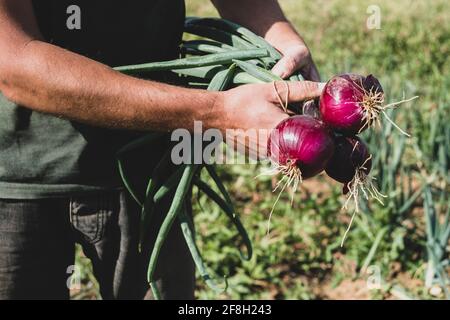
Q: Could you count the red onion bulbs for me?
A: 3